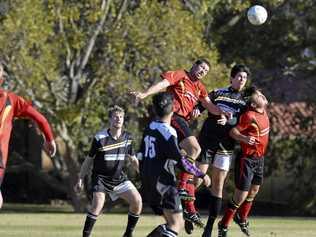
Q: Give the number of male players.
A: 6